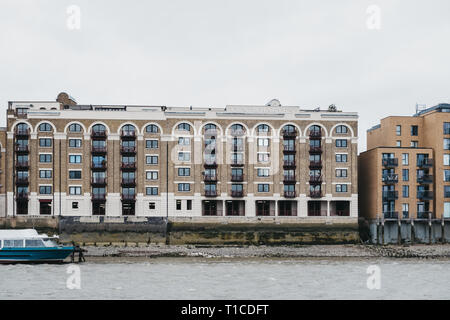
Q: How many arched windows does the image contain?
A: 13